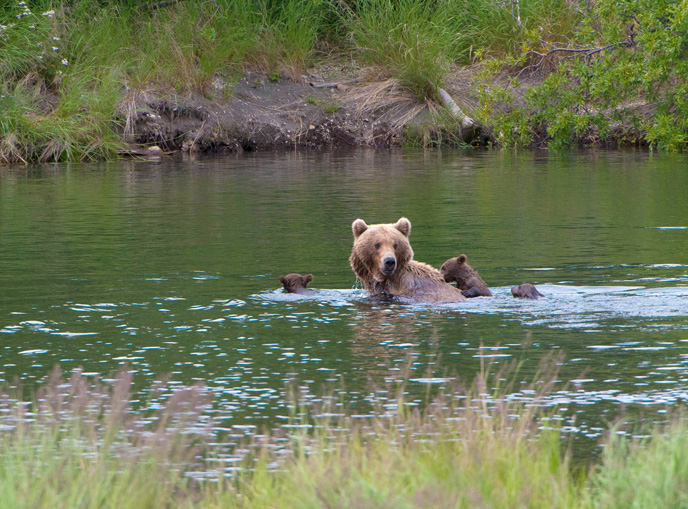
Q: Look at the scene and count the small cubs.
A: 3